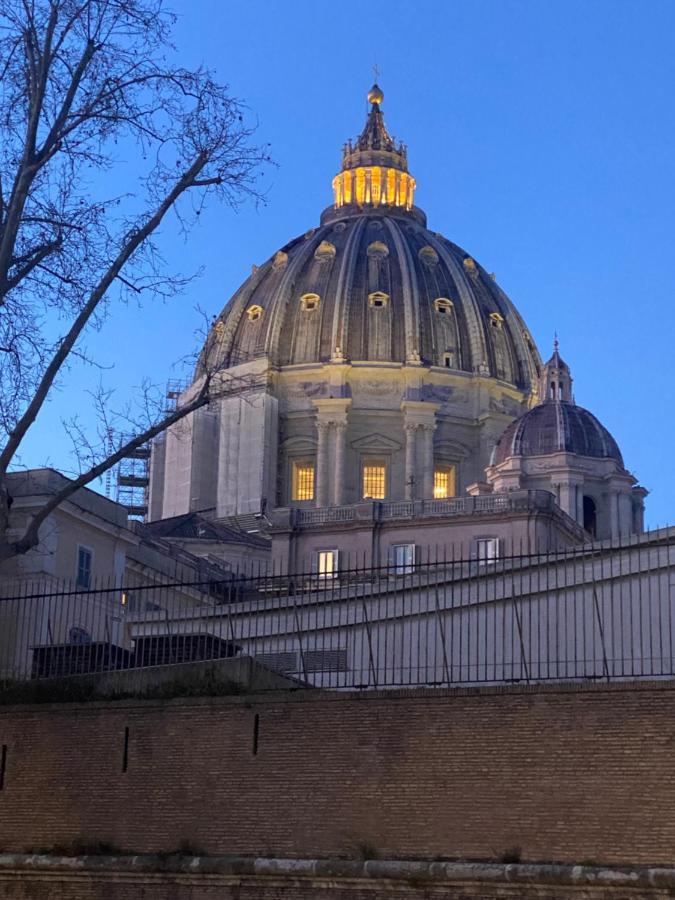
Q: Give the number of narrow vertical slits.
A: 3